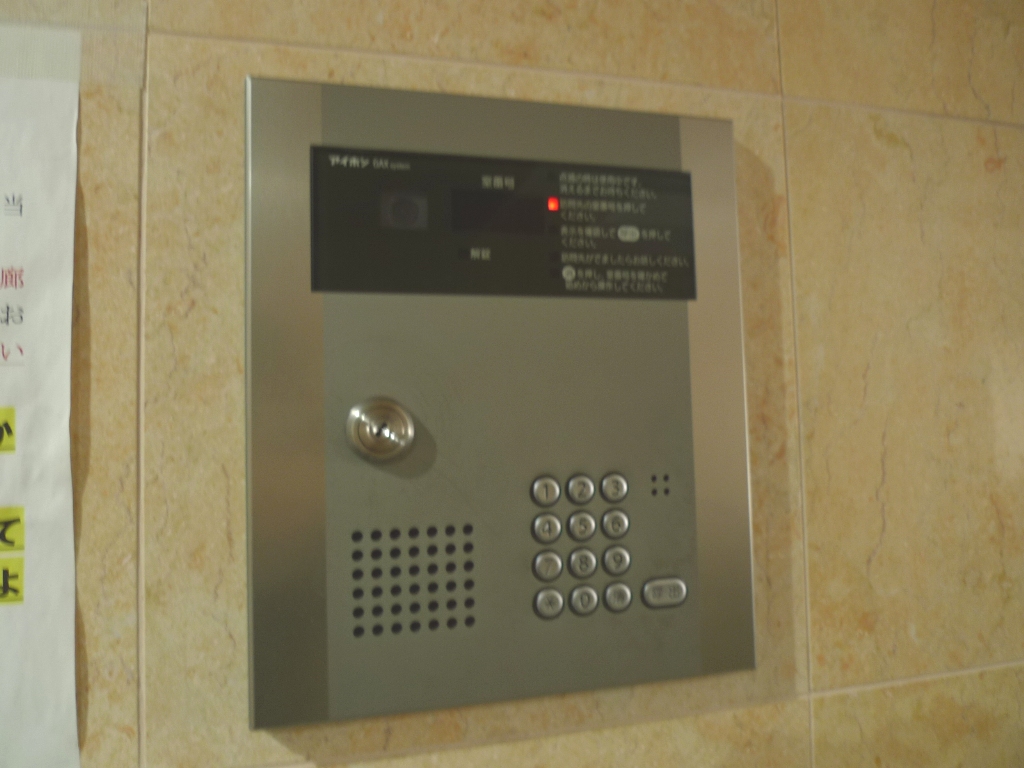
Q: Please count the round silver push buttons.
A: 12